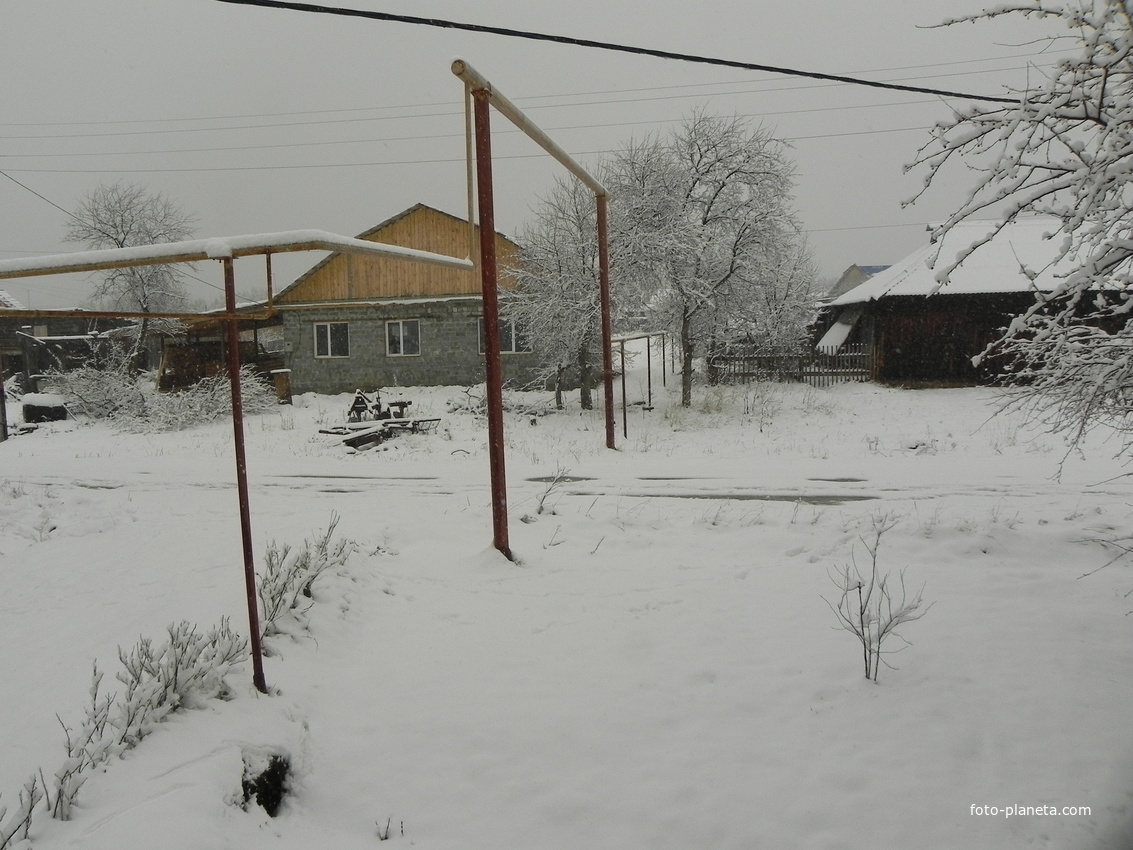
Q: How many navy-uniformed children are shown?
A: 0